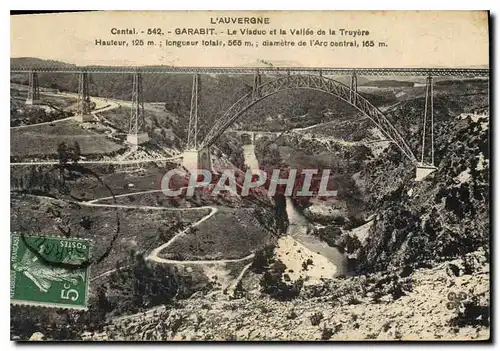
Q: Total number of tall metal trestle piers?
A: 5